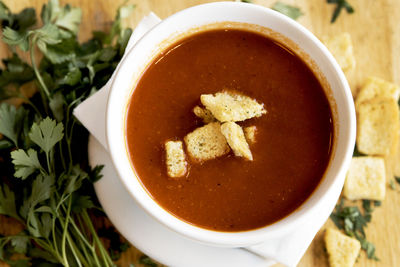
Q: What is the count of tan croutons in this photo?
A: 11